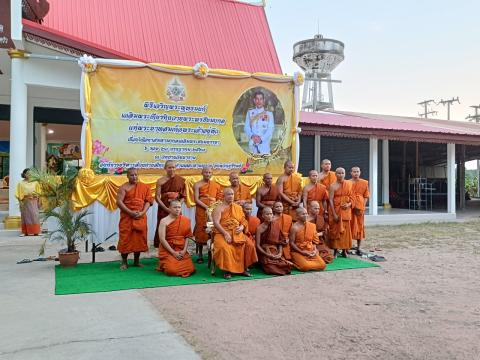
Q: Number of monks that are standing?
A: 10